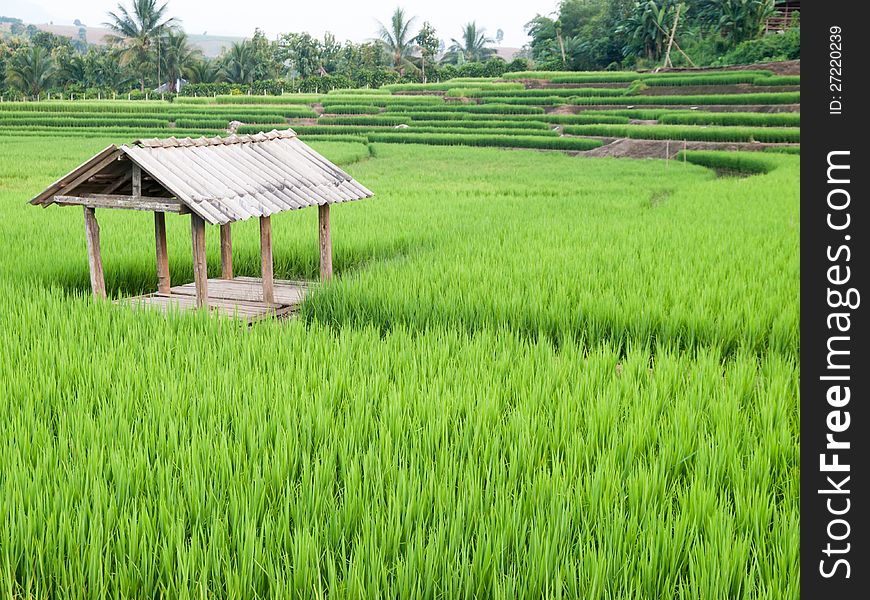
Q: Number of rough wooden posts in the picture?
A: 6